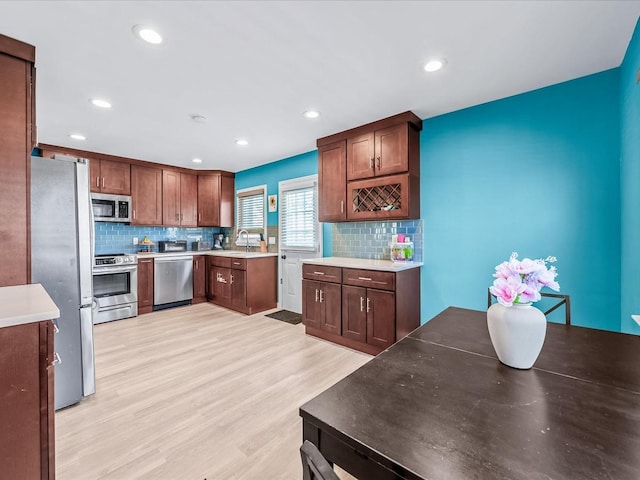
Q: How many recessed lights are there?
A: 7